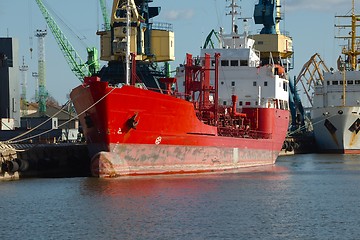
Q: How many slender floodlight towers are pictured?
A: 3